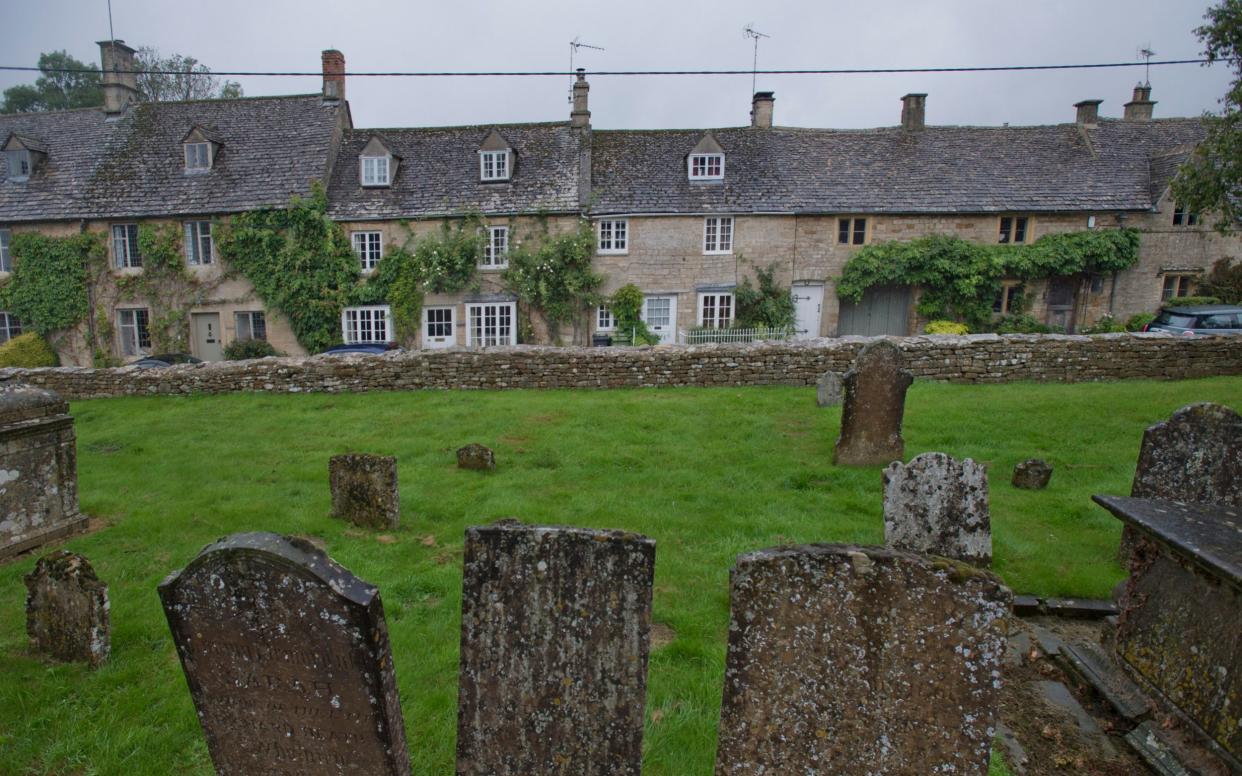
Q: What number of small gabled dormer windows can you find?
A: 5